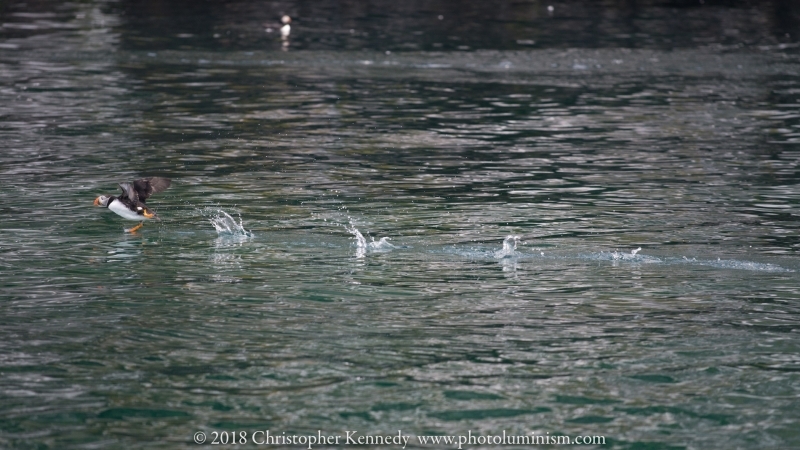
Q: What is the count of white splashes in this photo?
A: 4